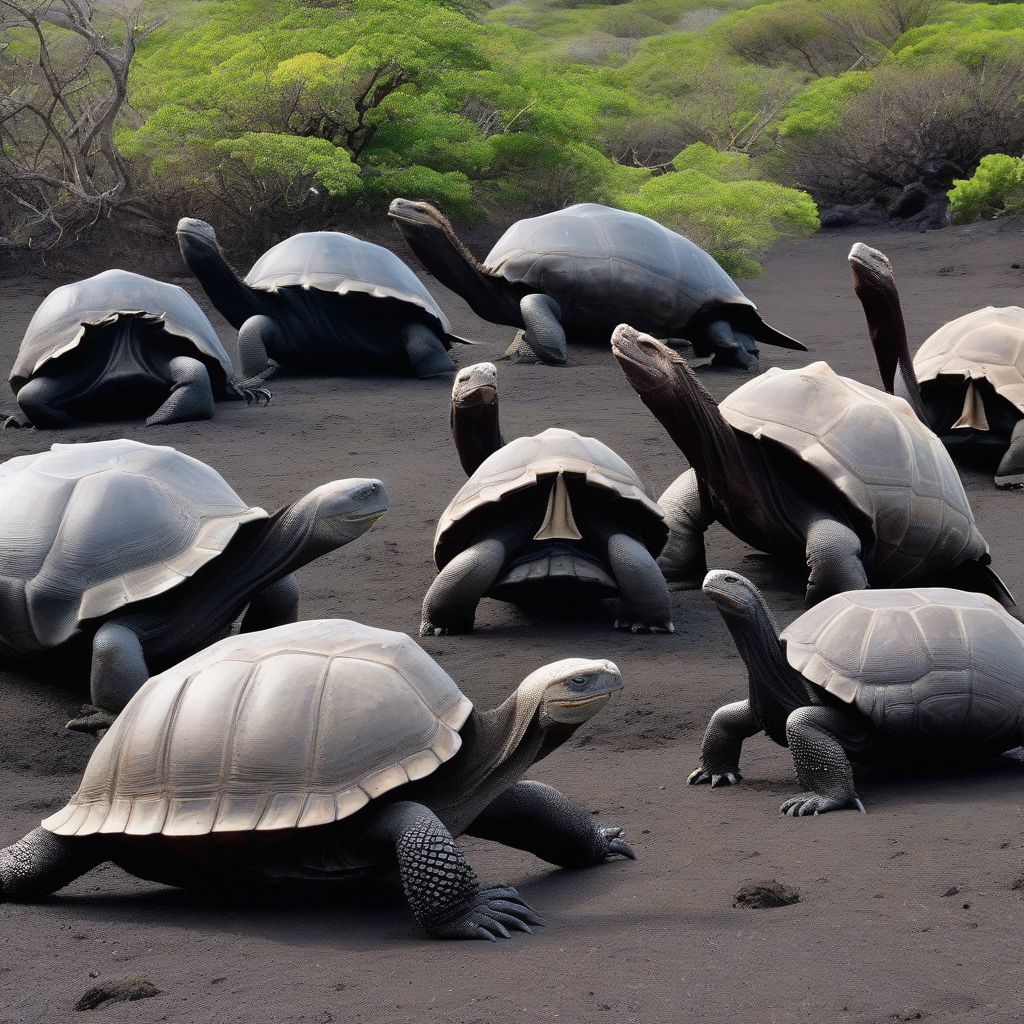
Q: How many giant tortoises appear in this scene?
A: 9